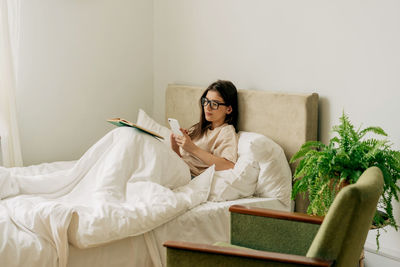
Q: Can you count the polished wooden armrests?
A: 2